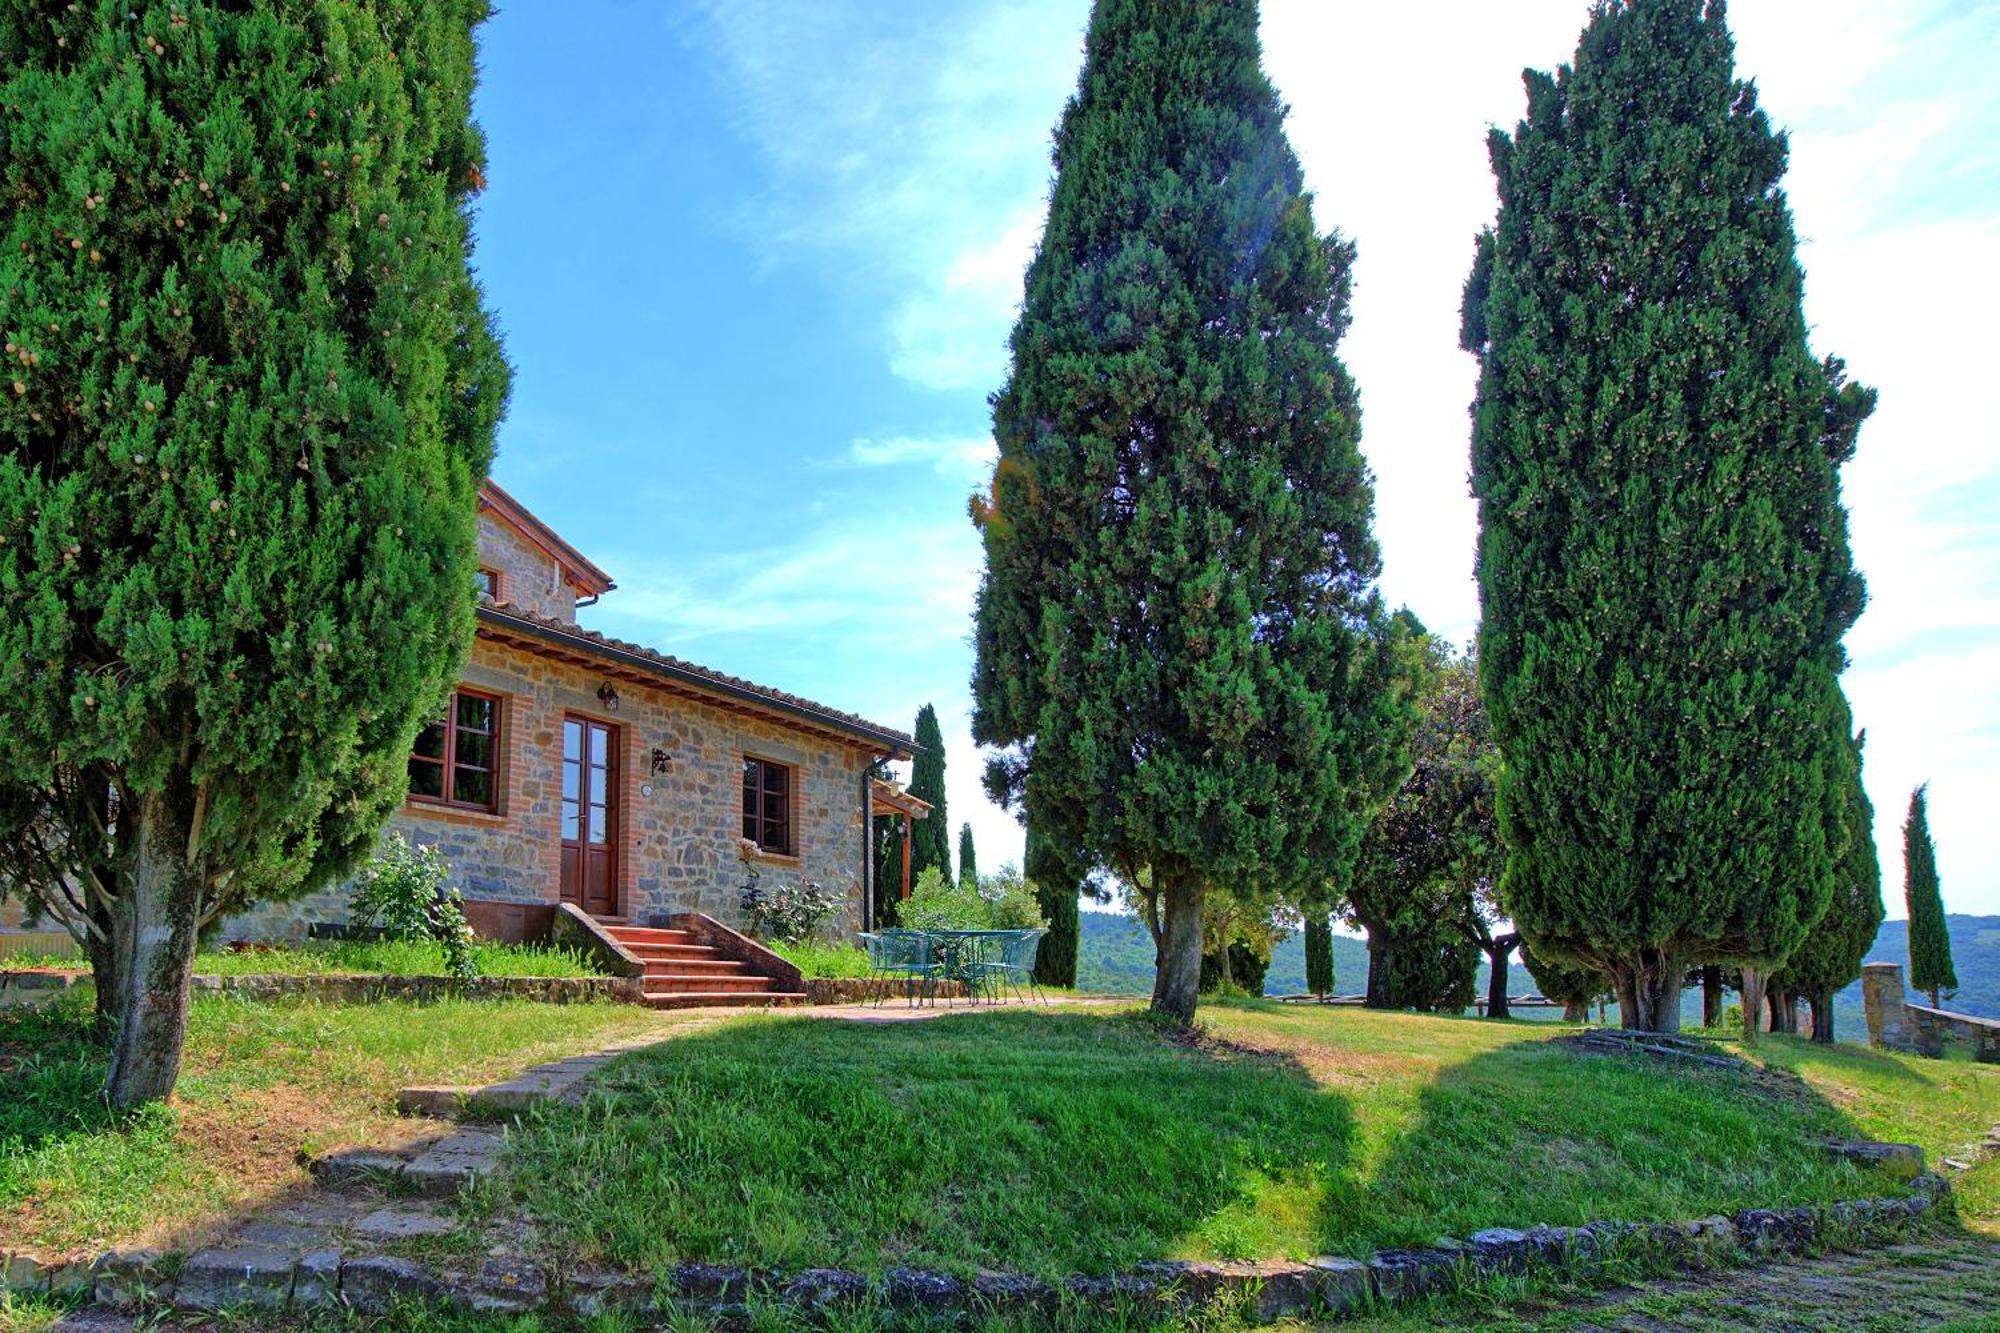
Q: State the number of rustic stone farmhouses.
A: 1